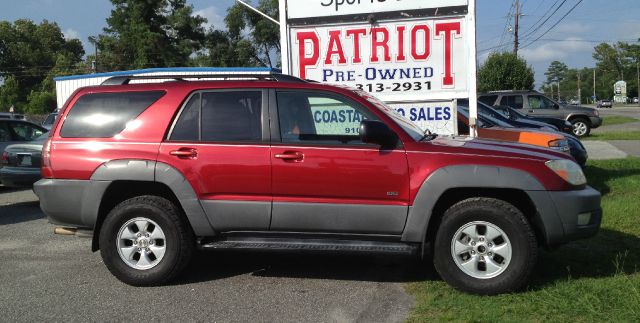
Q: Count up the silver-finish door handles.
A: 0